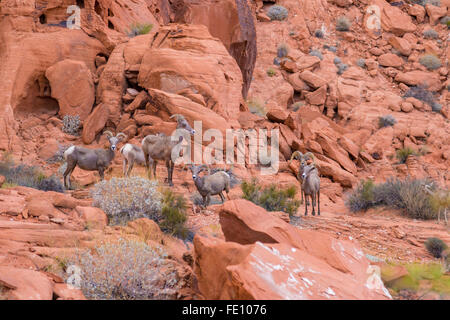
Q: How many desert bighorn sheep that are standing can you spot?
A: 6